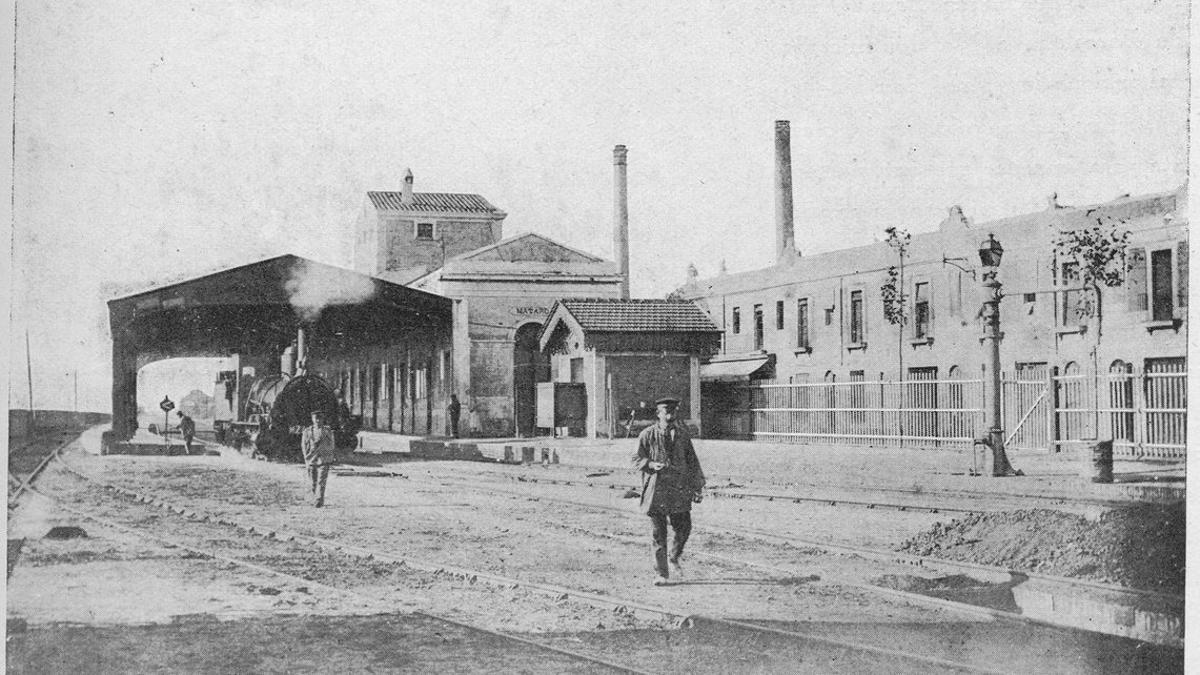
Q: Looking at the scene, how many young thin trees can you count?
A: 2